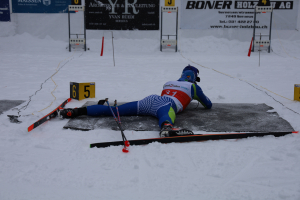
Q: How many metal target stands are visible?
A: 3